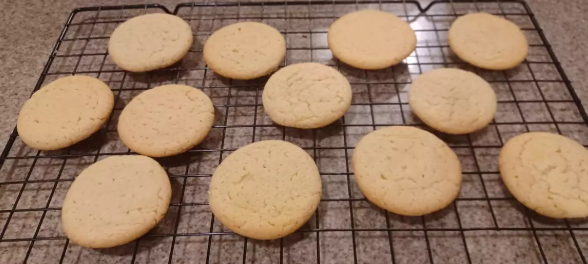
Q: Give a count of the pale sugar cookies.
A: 12